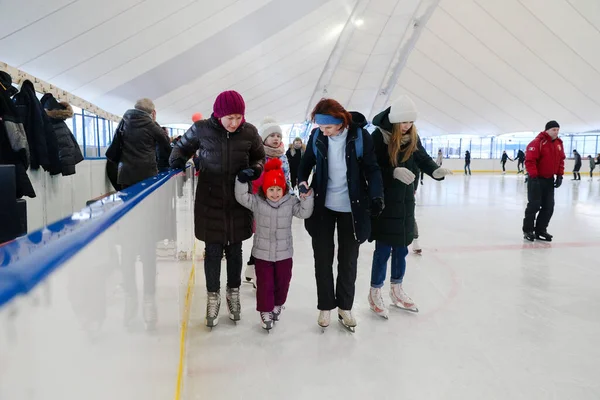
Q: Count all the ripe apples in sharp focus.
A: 0